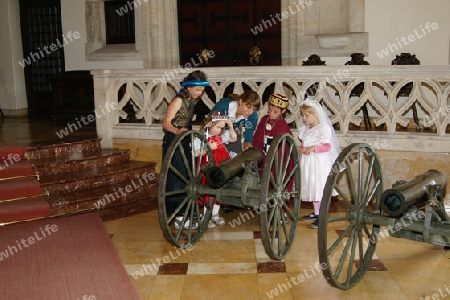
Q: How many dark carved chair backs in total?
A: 3